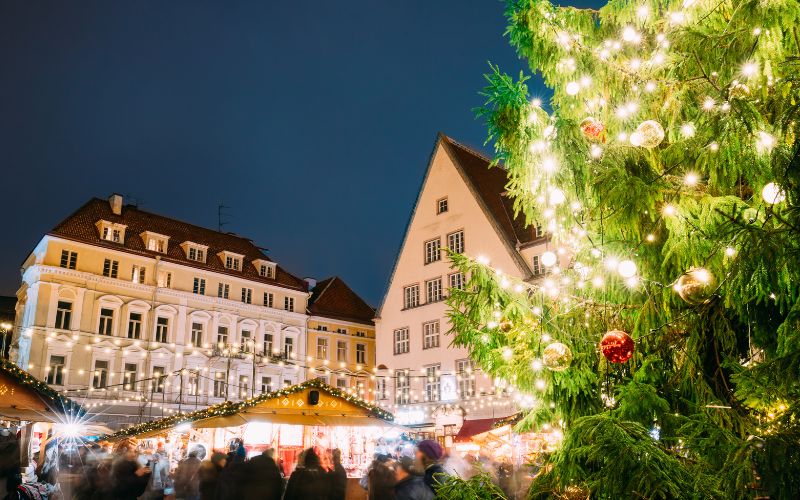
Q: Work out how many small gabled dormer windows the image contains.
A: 5